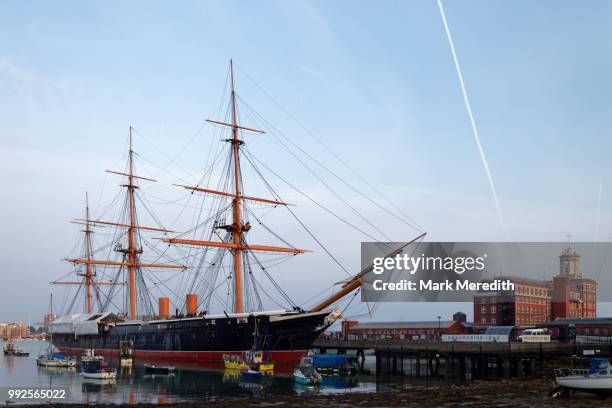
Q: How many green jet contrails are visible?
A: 0